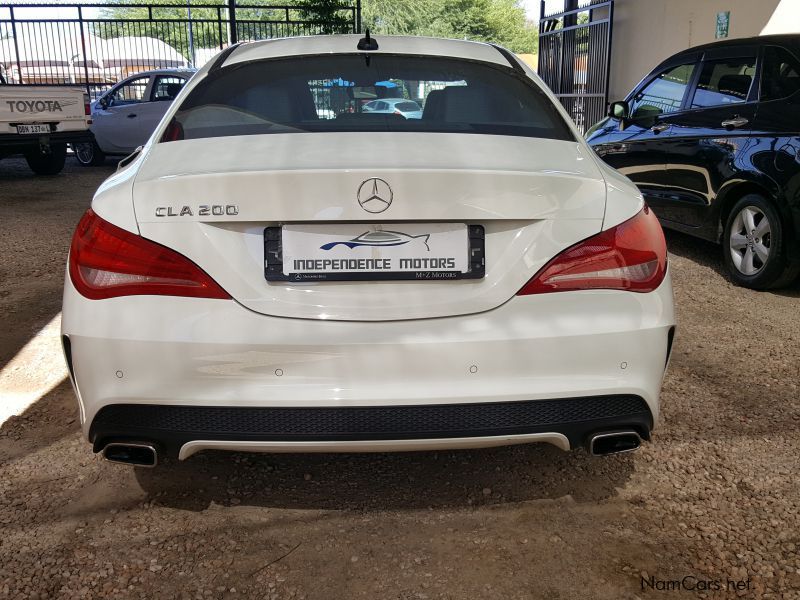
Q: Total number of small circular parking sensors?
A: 4